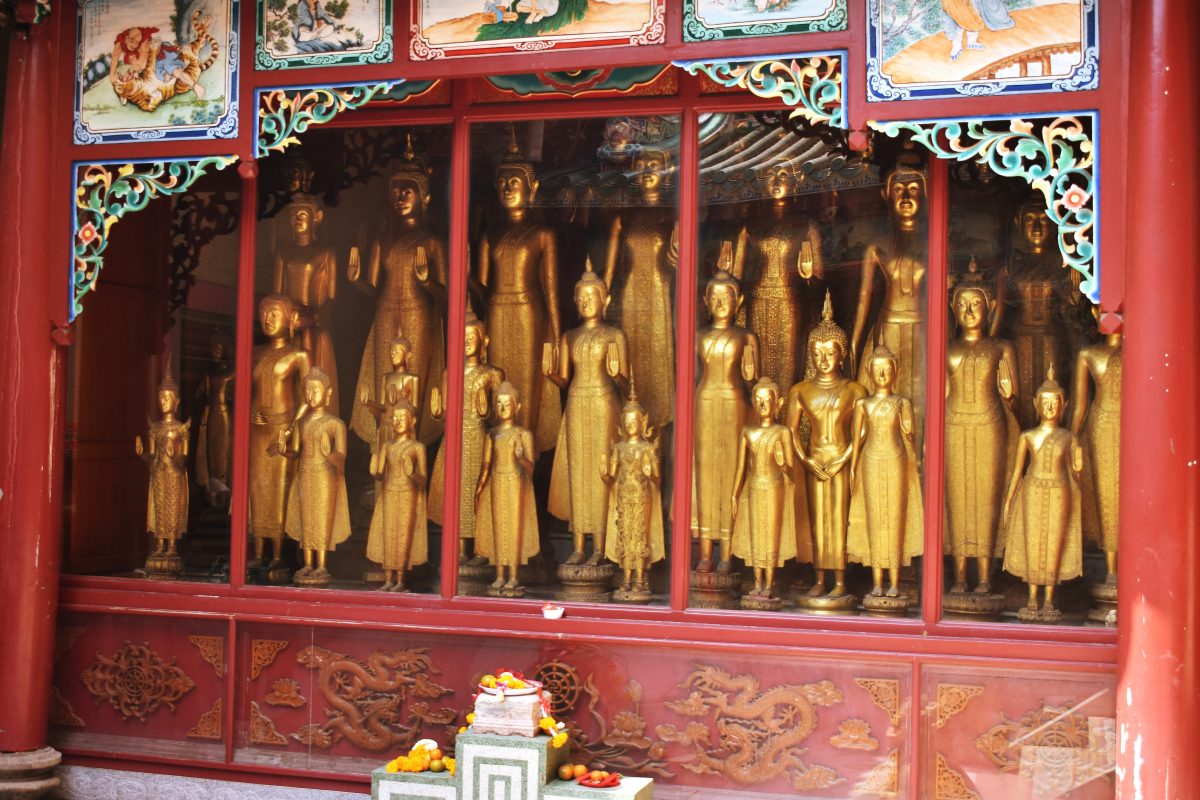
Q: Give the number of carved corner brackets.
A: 4